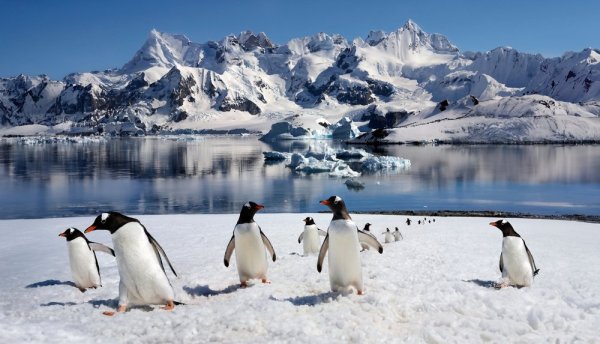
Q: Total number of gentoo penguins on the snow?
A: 14